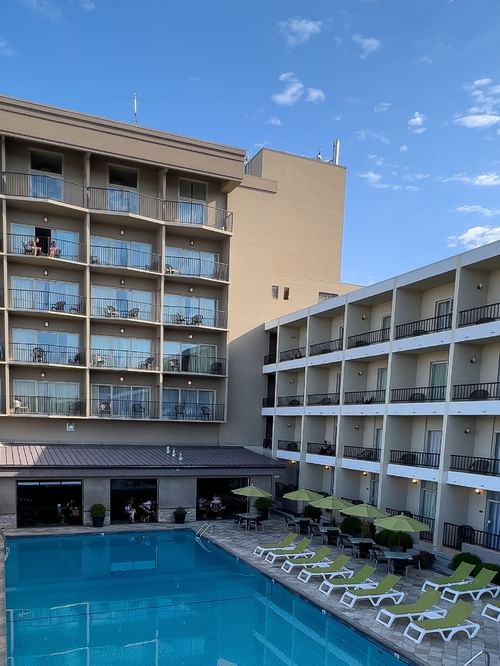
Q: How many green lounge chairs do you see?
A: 11